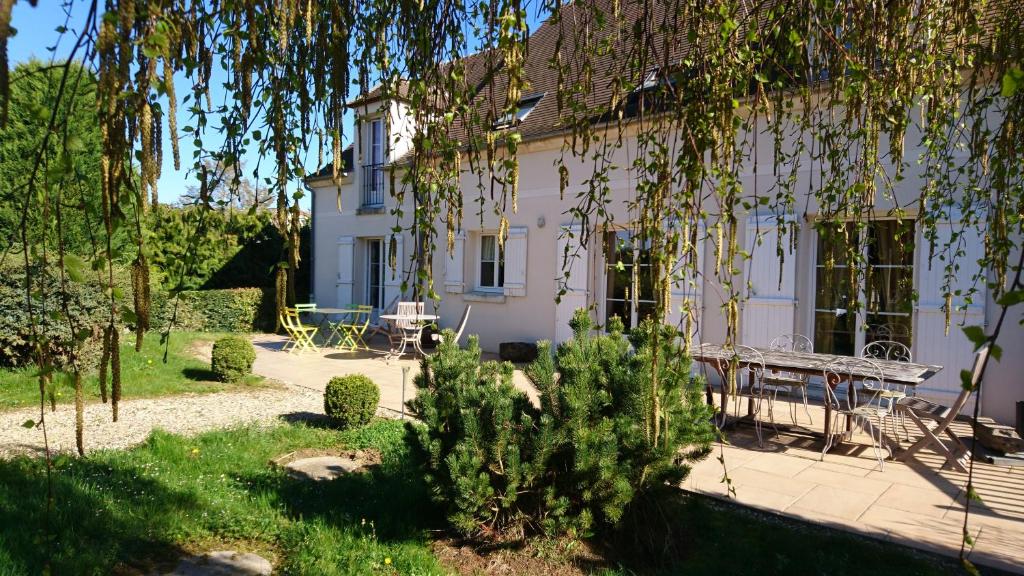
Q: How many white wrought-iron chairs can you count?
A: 4